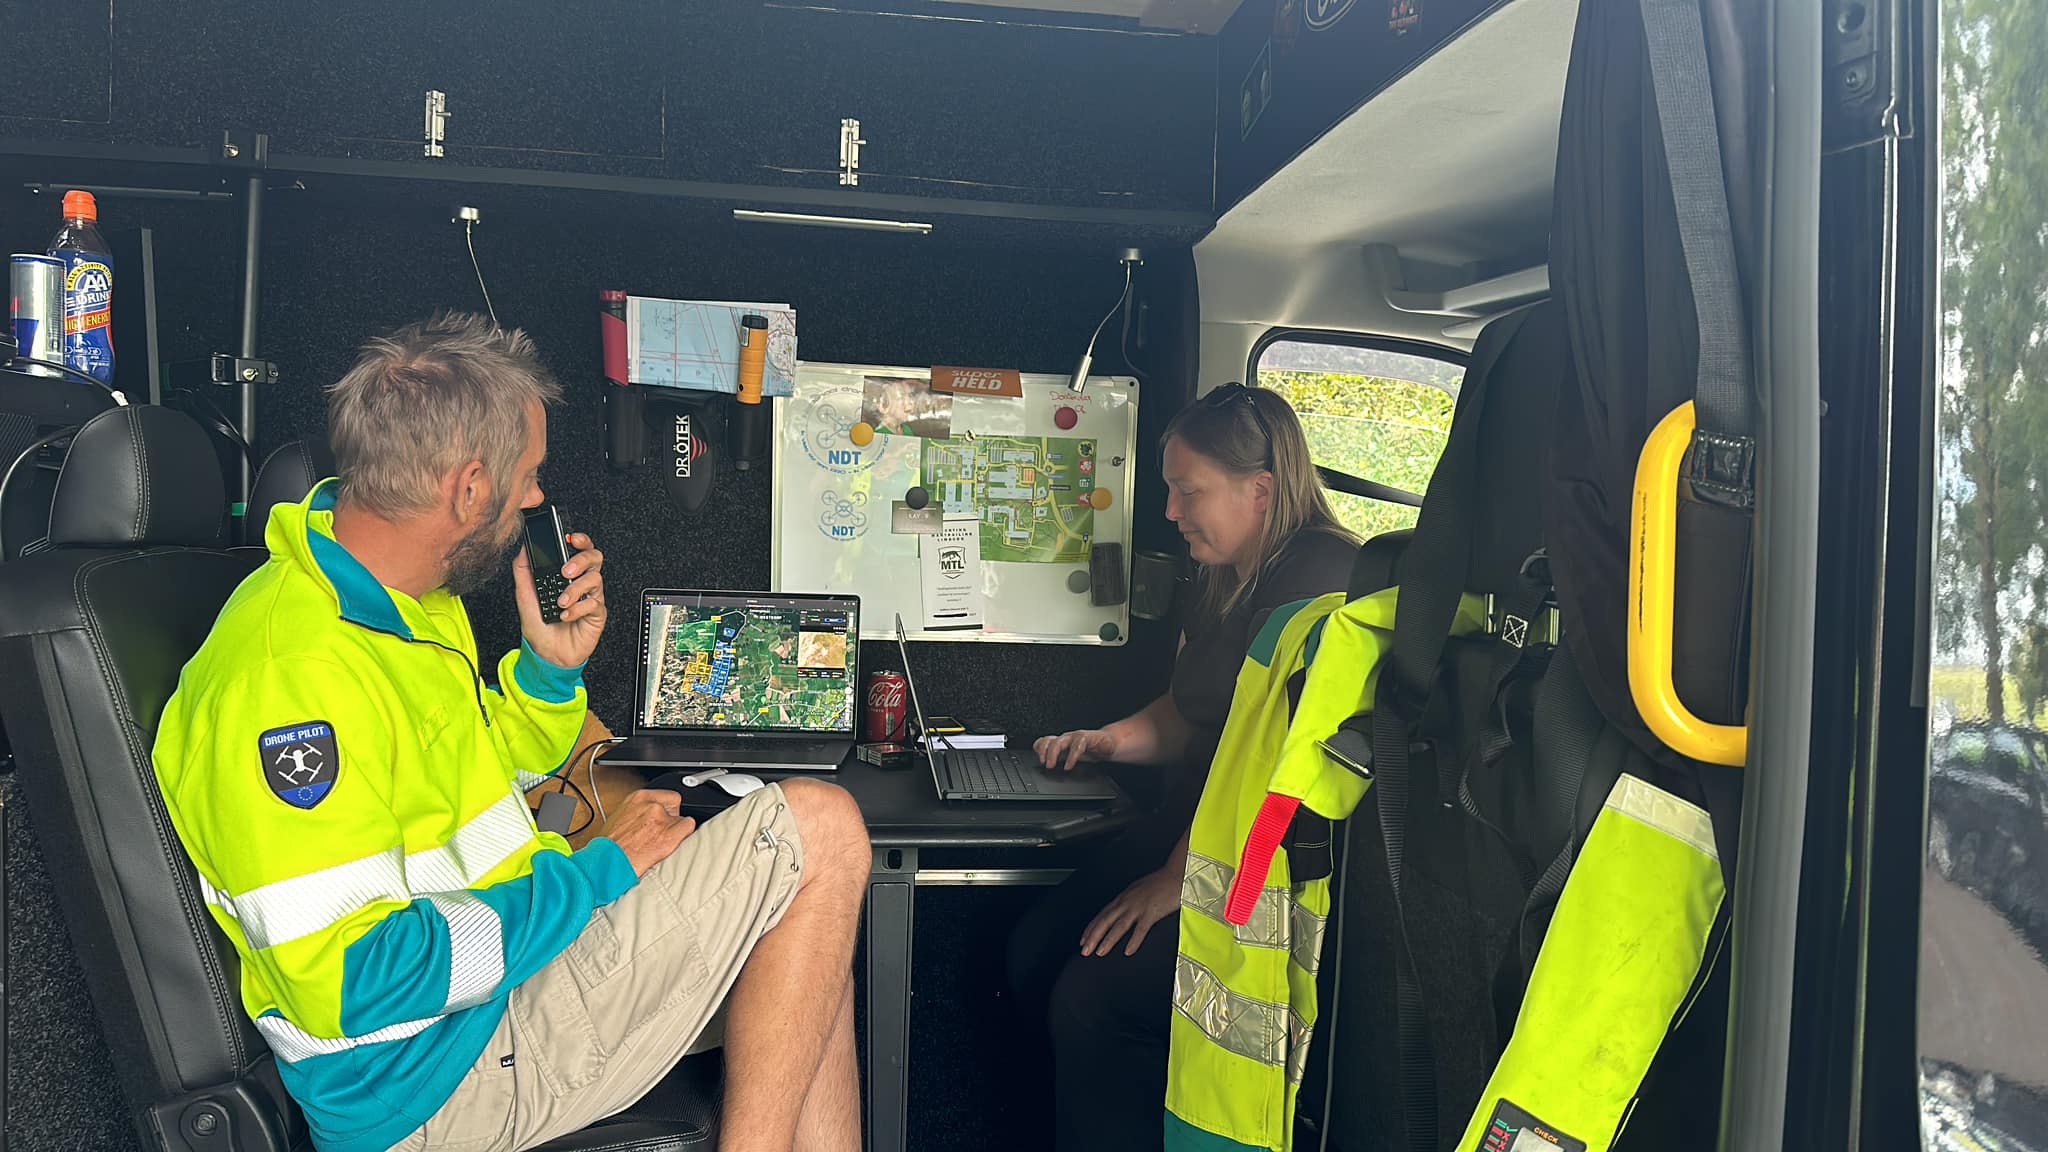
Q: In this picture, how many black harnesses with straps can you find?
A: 1